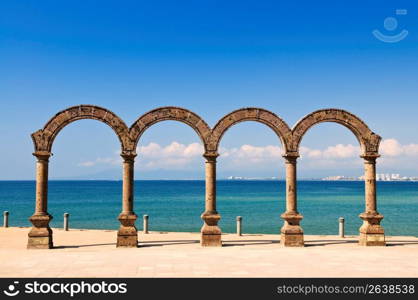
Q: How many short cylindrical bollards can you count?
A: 5